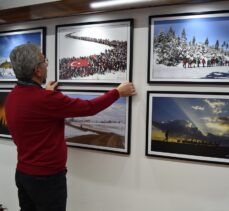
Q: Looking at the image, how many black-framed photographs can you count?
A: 6